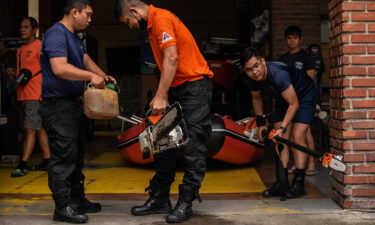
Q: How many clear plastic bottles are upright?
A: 0